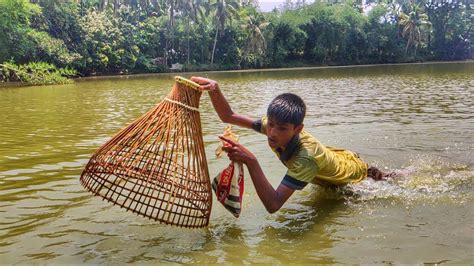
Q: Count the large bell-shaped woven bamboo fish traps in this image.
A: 1